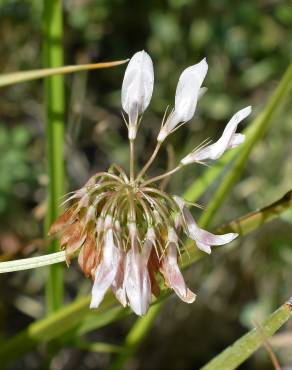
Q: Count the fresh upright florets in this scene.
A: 3